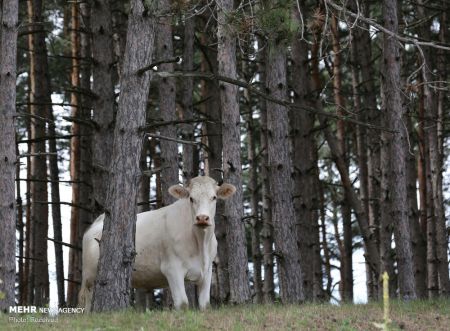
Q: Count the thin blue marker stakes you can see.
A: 0